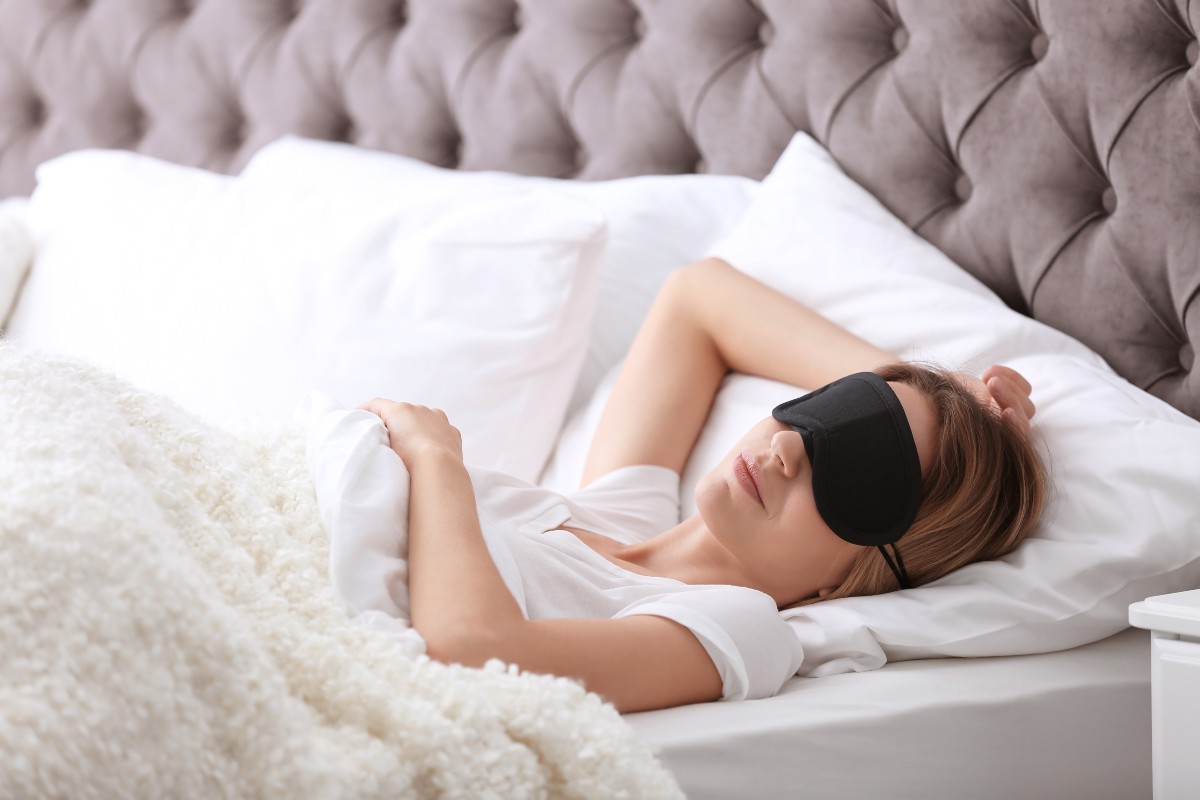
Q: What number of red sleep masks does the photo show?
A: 0